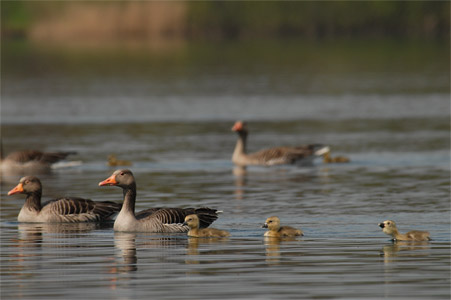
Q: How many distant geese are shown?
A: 2